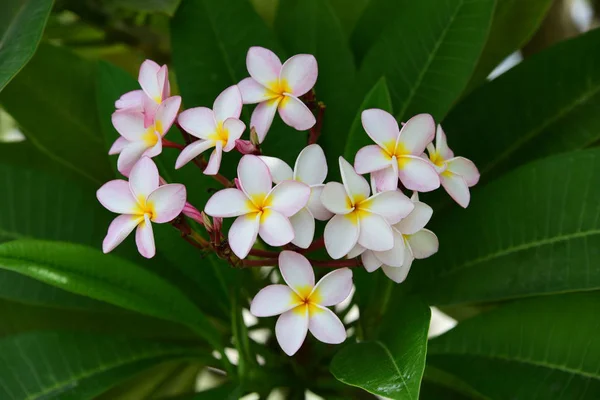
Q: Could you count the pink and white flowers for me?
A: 12